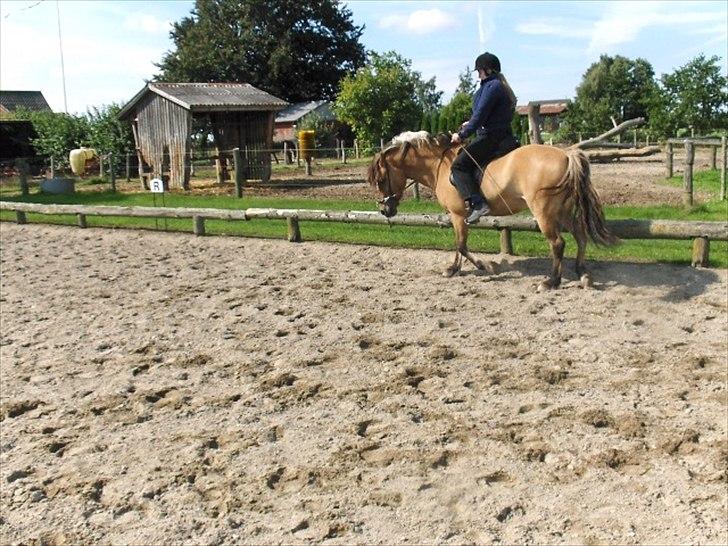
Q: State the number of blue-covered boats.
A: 0